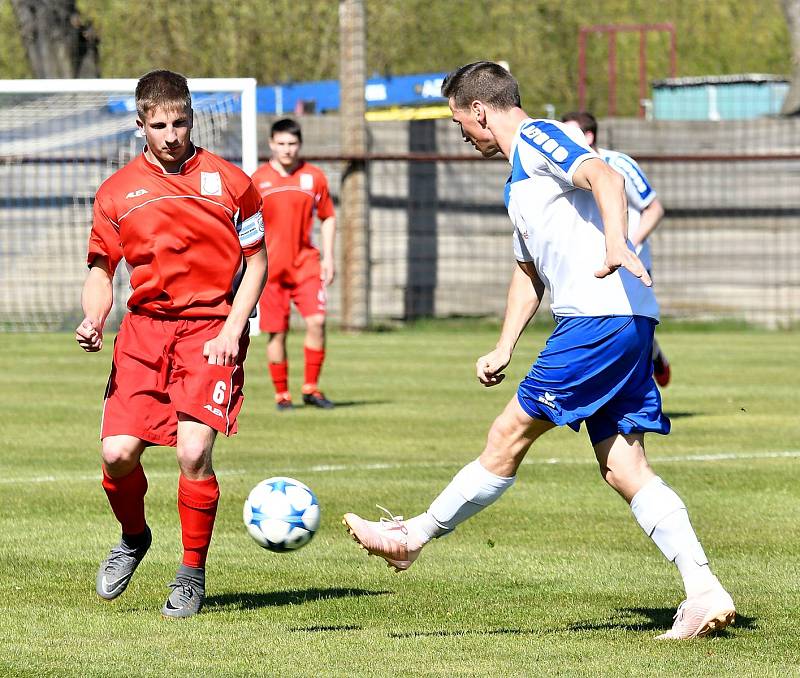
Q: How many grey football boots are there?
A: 2